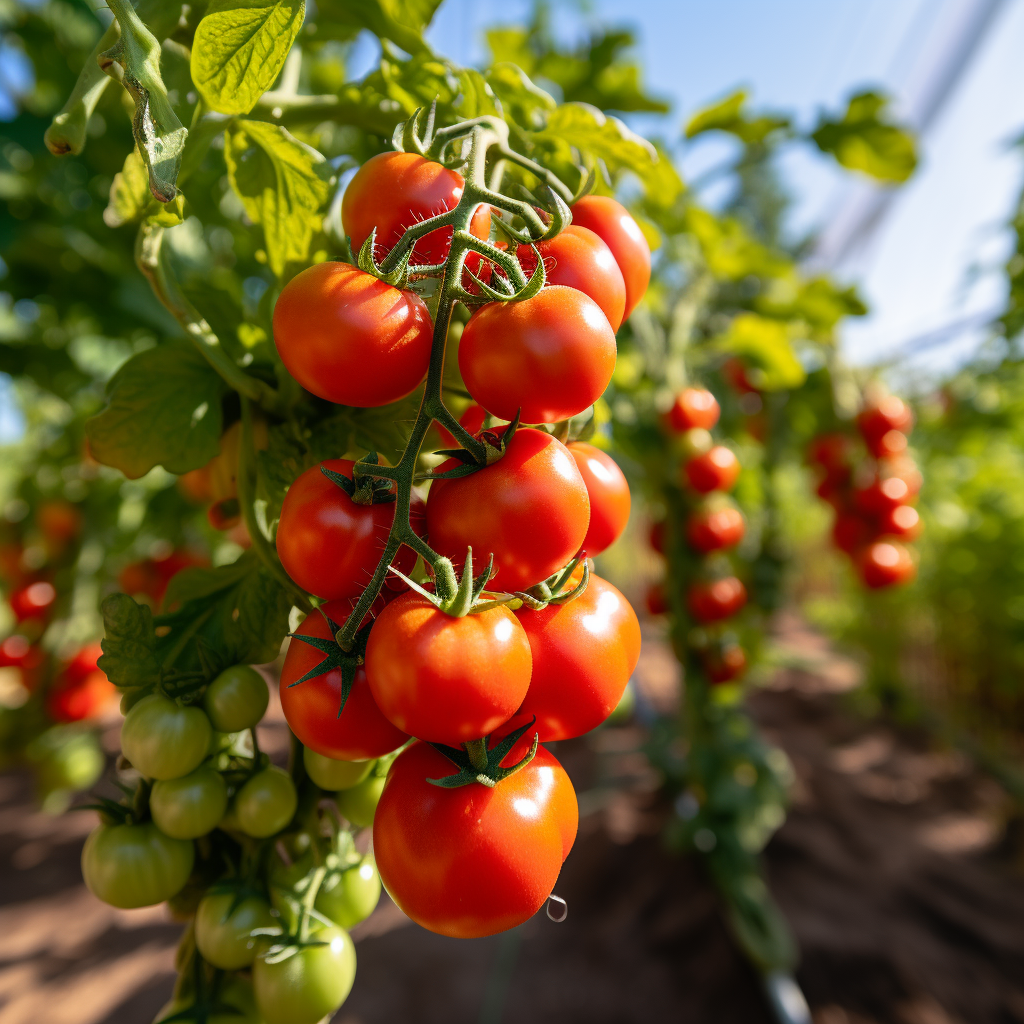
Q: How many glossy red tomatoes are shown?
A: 12